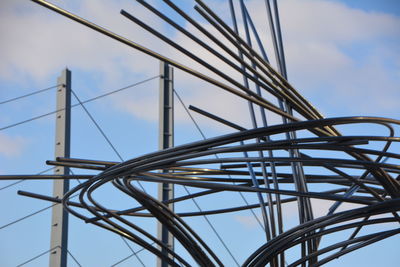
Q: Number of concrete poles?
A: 2